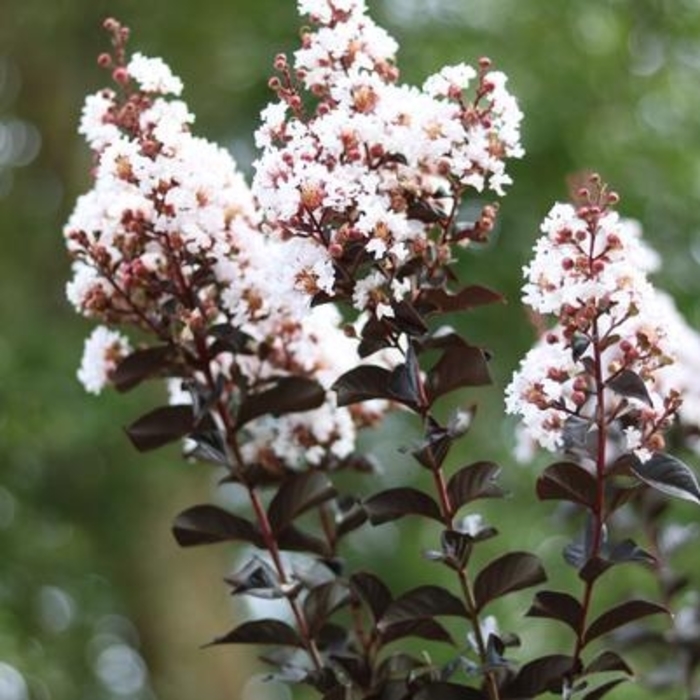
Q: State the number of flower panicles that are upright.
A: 3